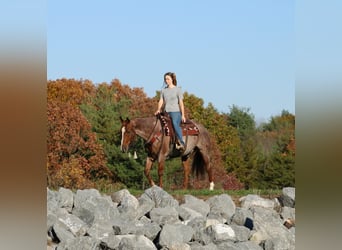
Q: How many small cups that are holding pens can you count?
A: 0